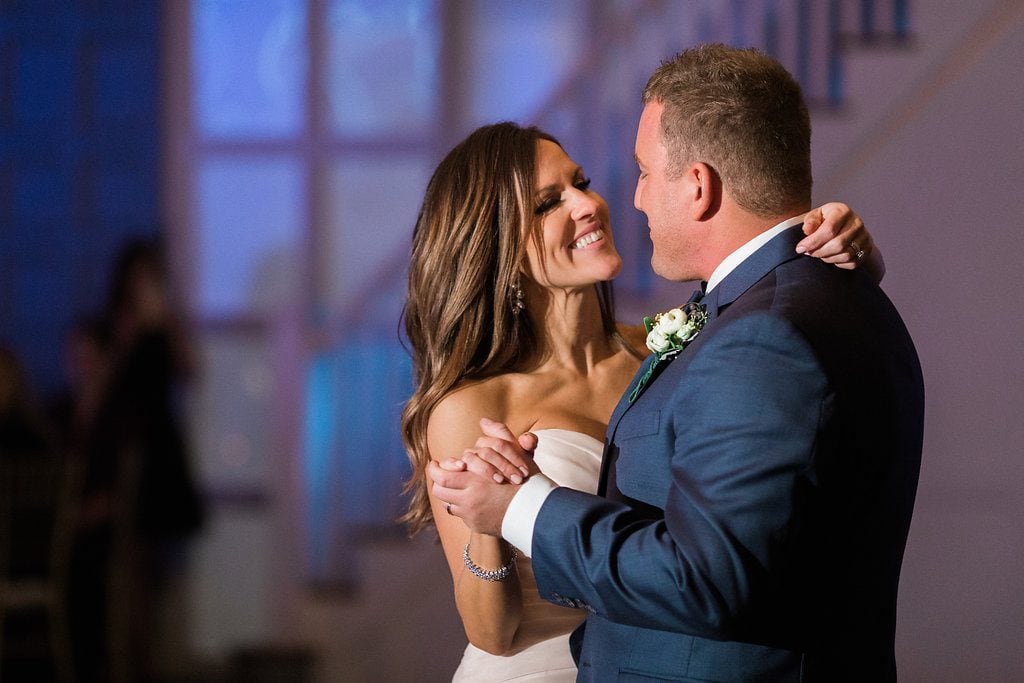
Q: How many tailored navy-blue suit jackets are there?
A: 1